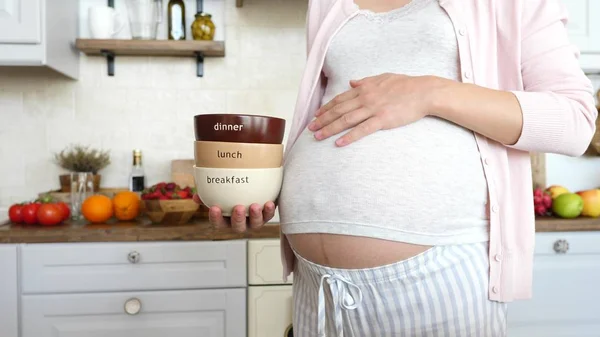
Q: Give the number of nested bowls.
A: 3